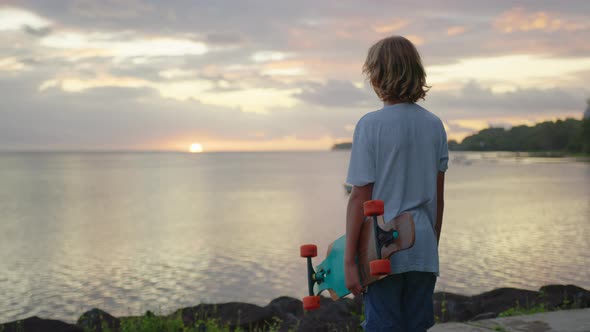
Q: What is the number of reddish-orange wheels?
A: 4